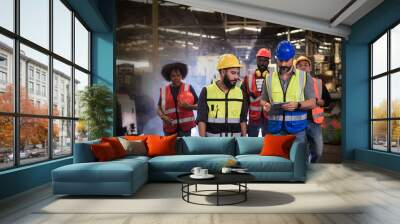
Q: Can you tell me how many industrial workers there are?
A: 5